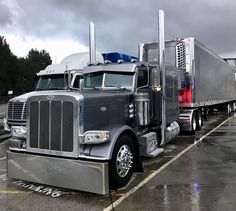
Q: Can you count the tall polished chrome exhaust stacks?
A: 2